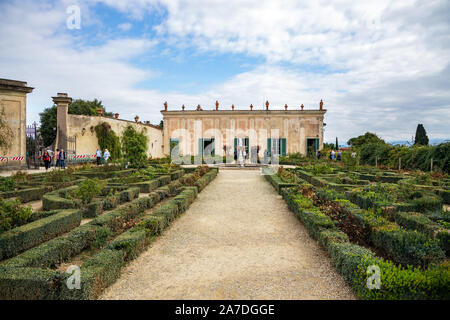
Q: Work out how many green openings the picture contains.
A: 5